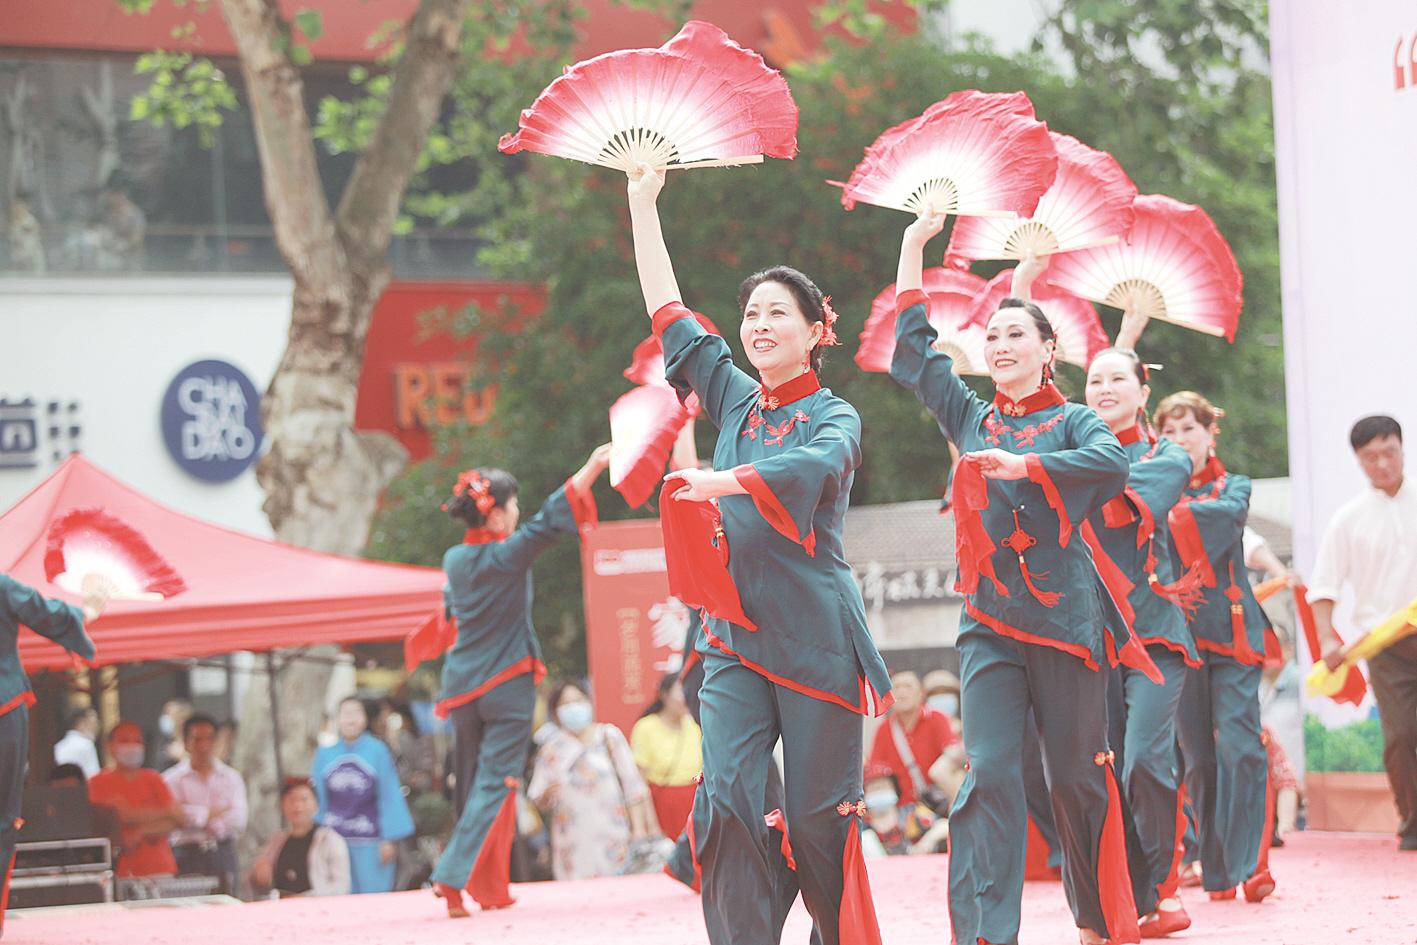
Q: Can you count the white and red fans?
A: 9